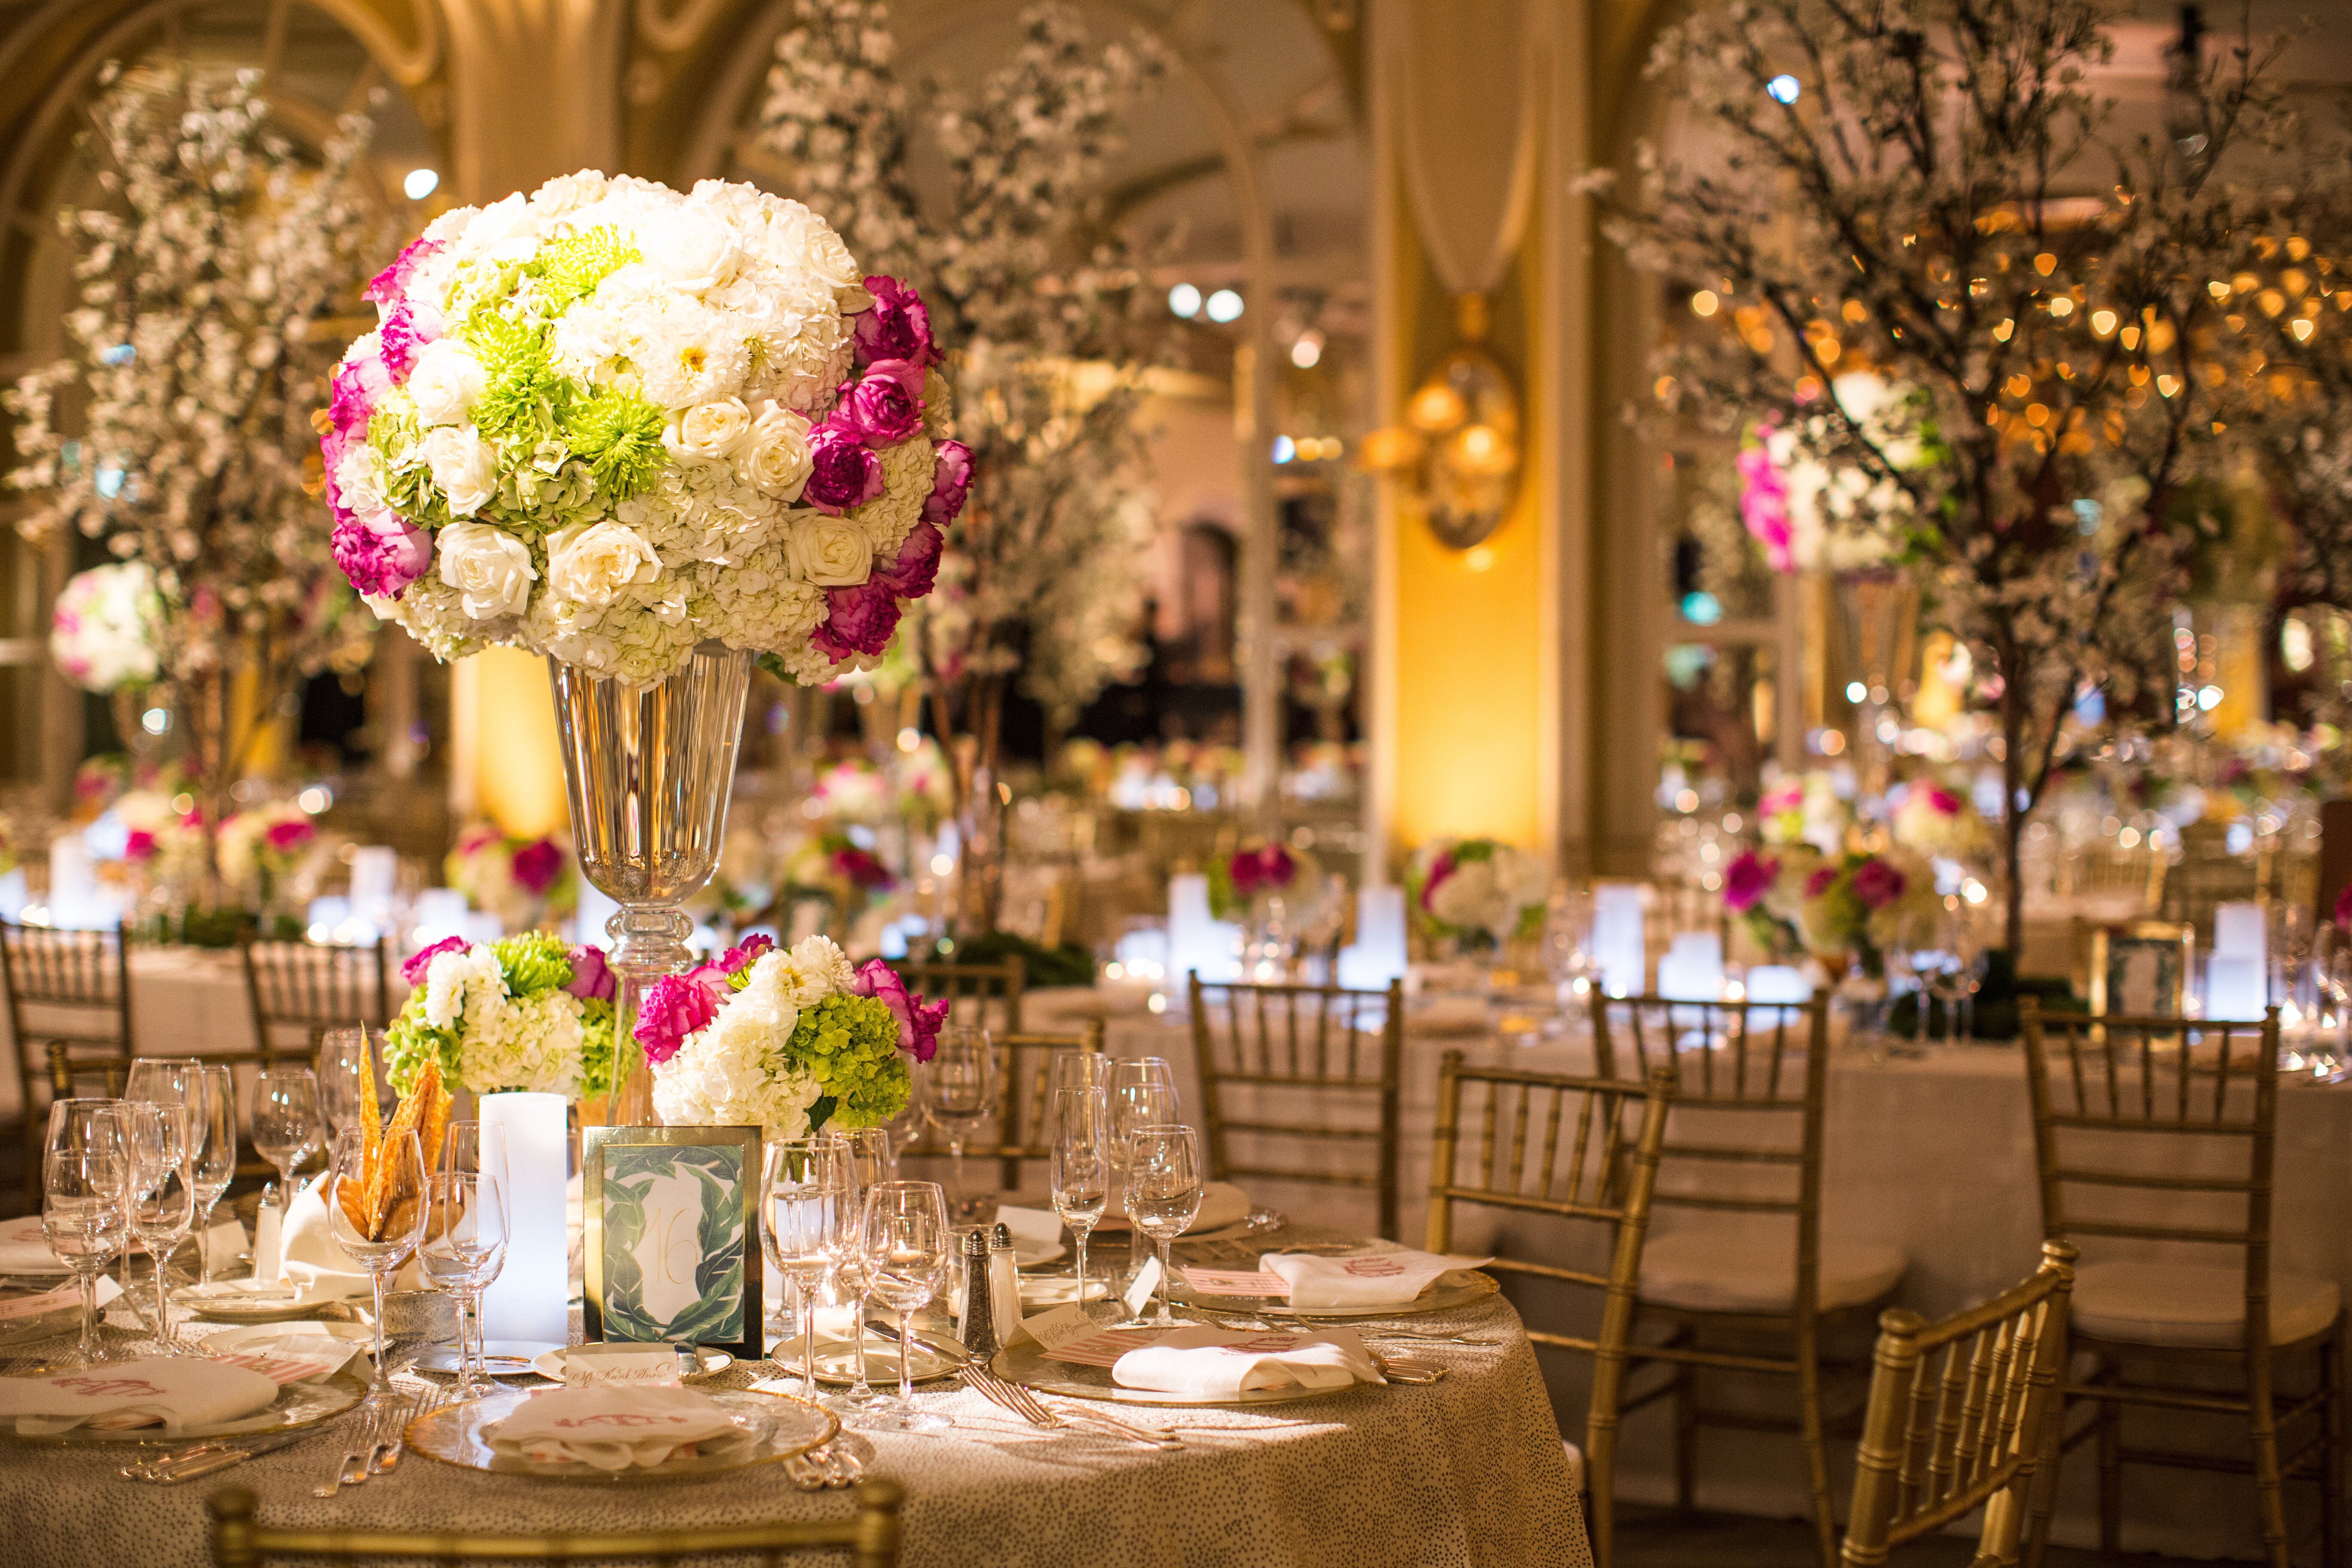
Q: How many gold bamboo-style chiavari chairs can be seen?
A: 11